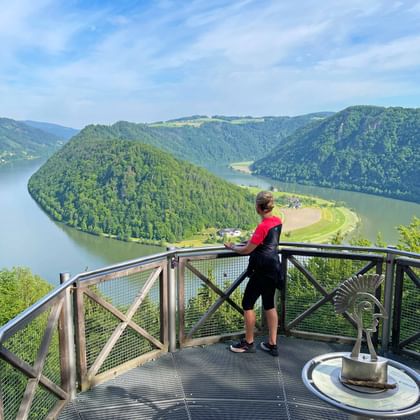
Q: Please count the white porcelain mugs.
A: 0